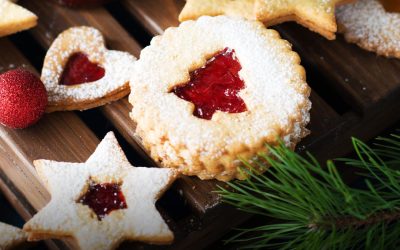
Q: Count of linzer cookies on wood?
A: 3